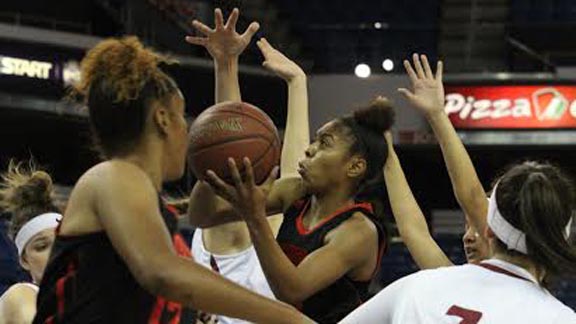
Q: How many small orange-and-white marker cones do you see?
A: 0